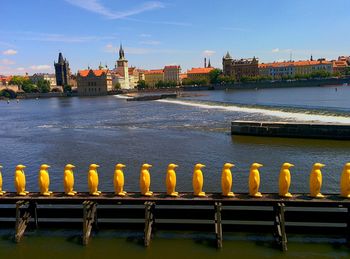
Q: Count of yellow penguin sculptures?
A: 14